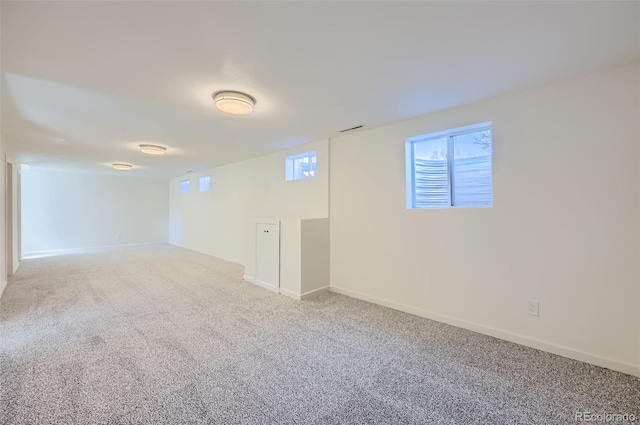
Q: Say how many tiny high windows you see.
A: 3